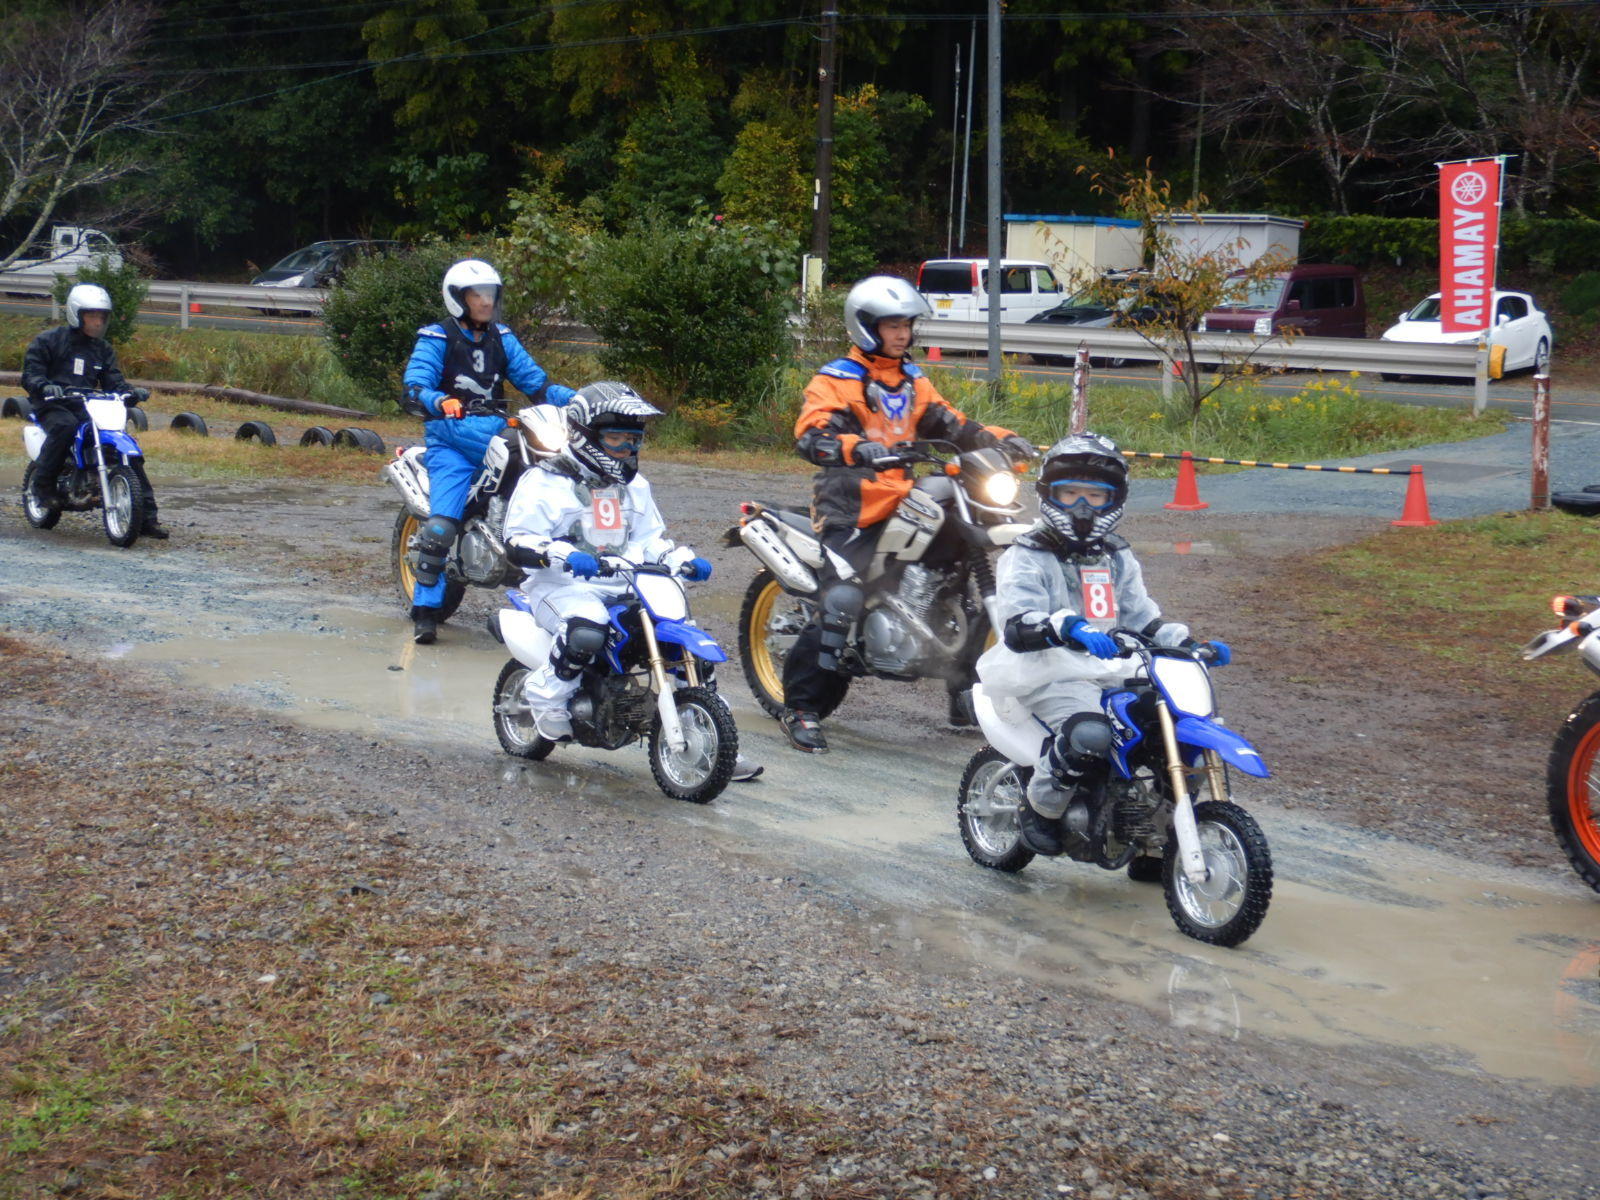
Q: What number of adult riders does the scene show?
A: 3